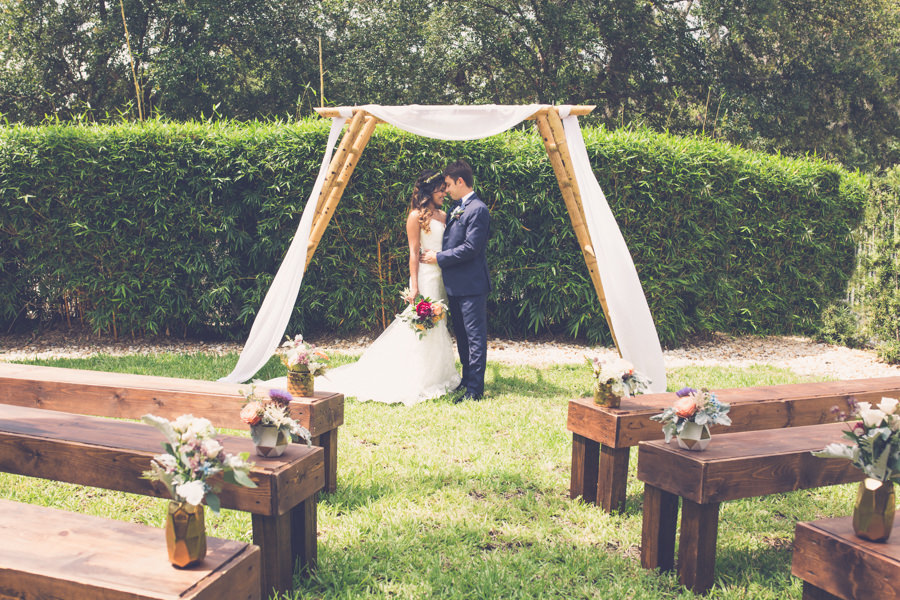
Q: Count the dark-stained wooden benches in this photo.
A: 6